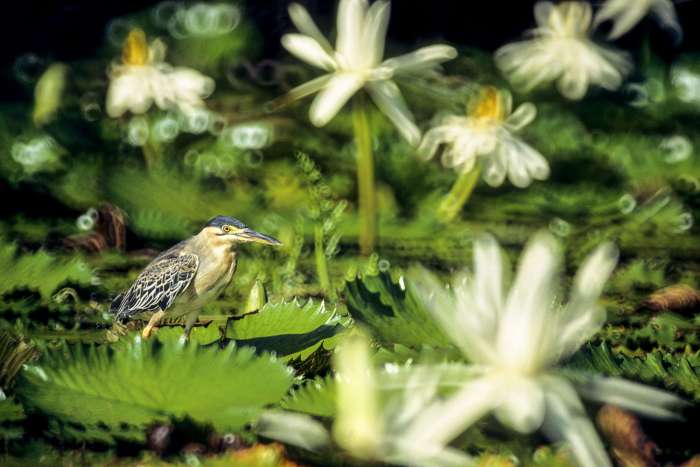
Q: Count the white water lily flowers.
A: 7